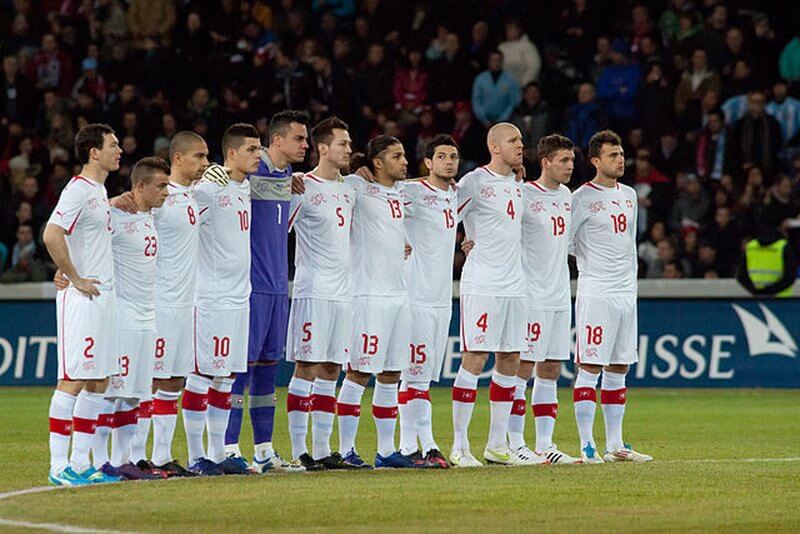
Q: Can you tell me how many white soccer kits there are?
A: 10